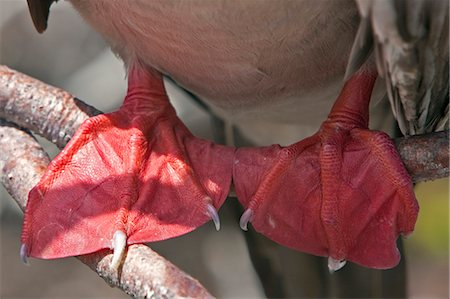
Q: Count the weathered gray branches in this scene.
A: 2